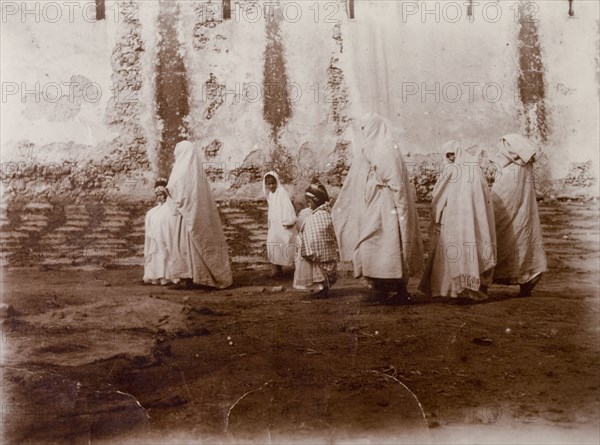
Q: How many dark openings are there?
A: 5